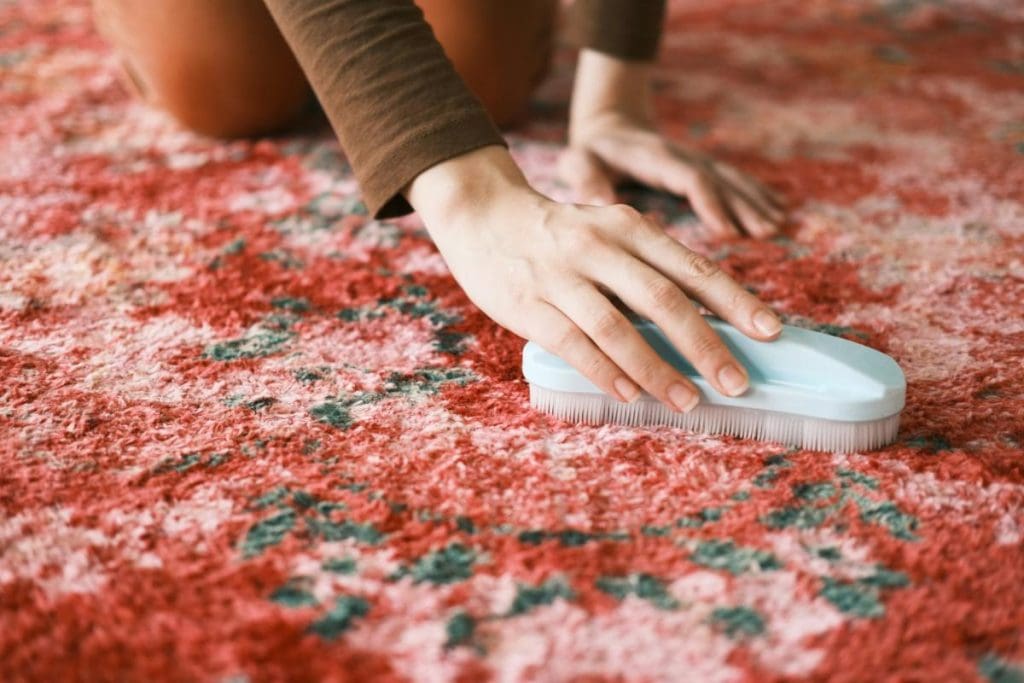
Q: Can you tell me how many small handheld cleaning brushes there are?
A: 1